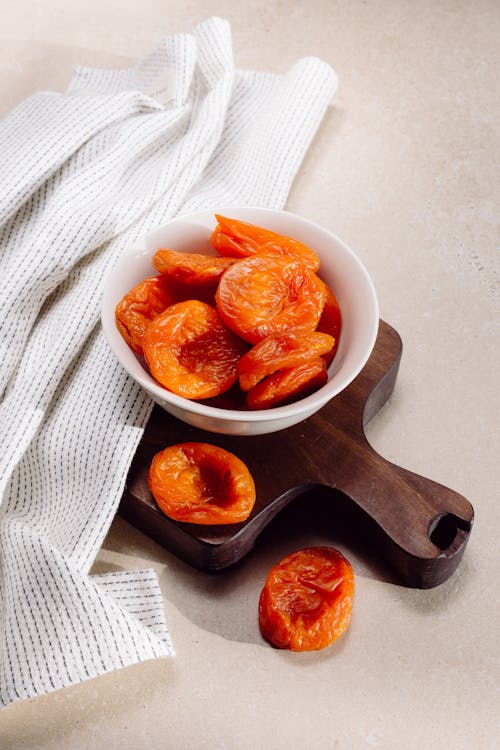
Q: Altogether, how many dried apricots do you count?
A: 10